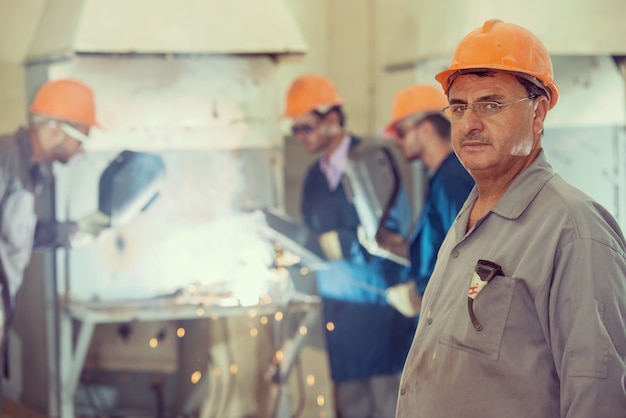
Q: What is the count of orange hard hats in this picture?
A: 4